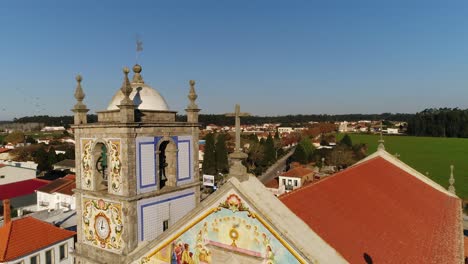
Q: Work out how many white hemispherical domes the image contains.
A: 1